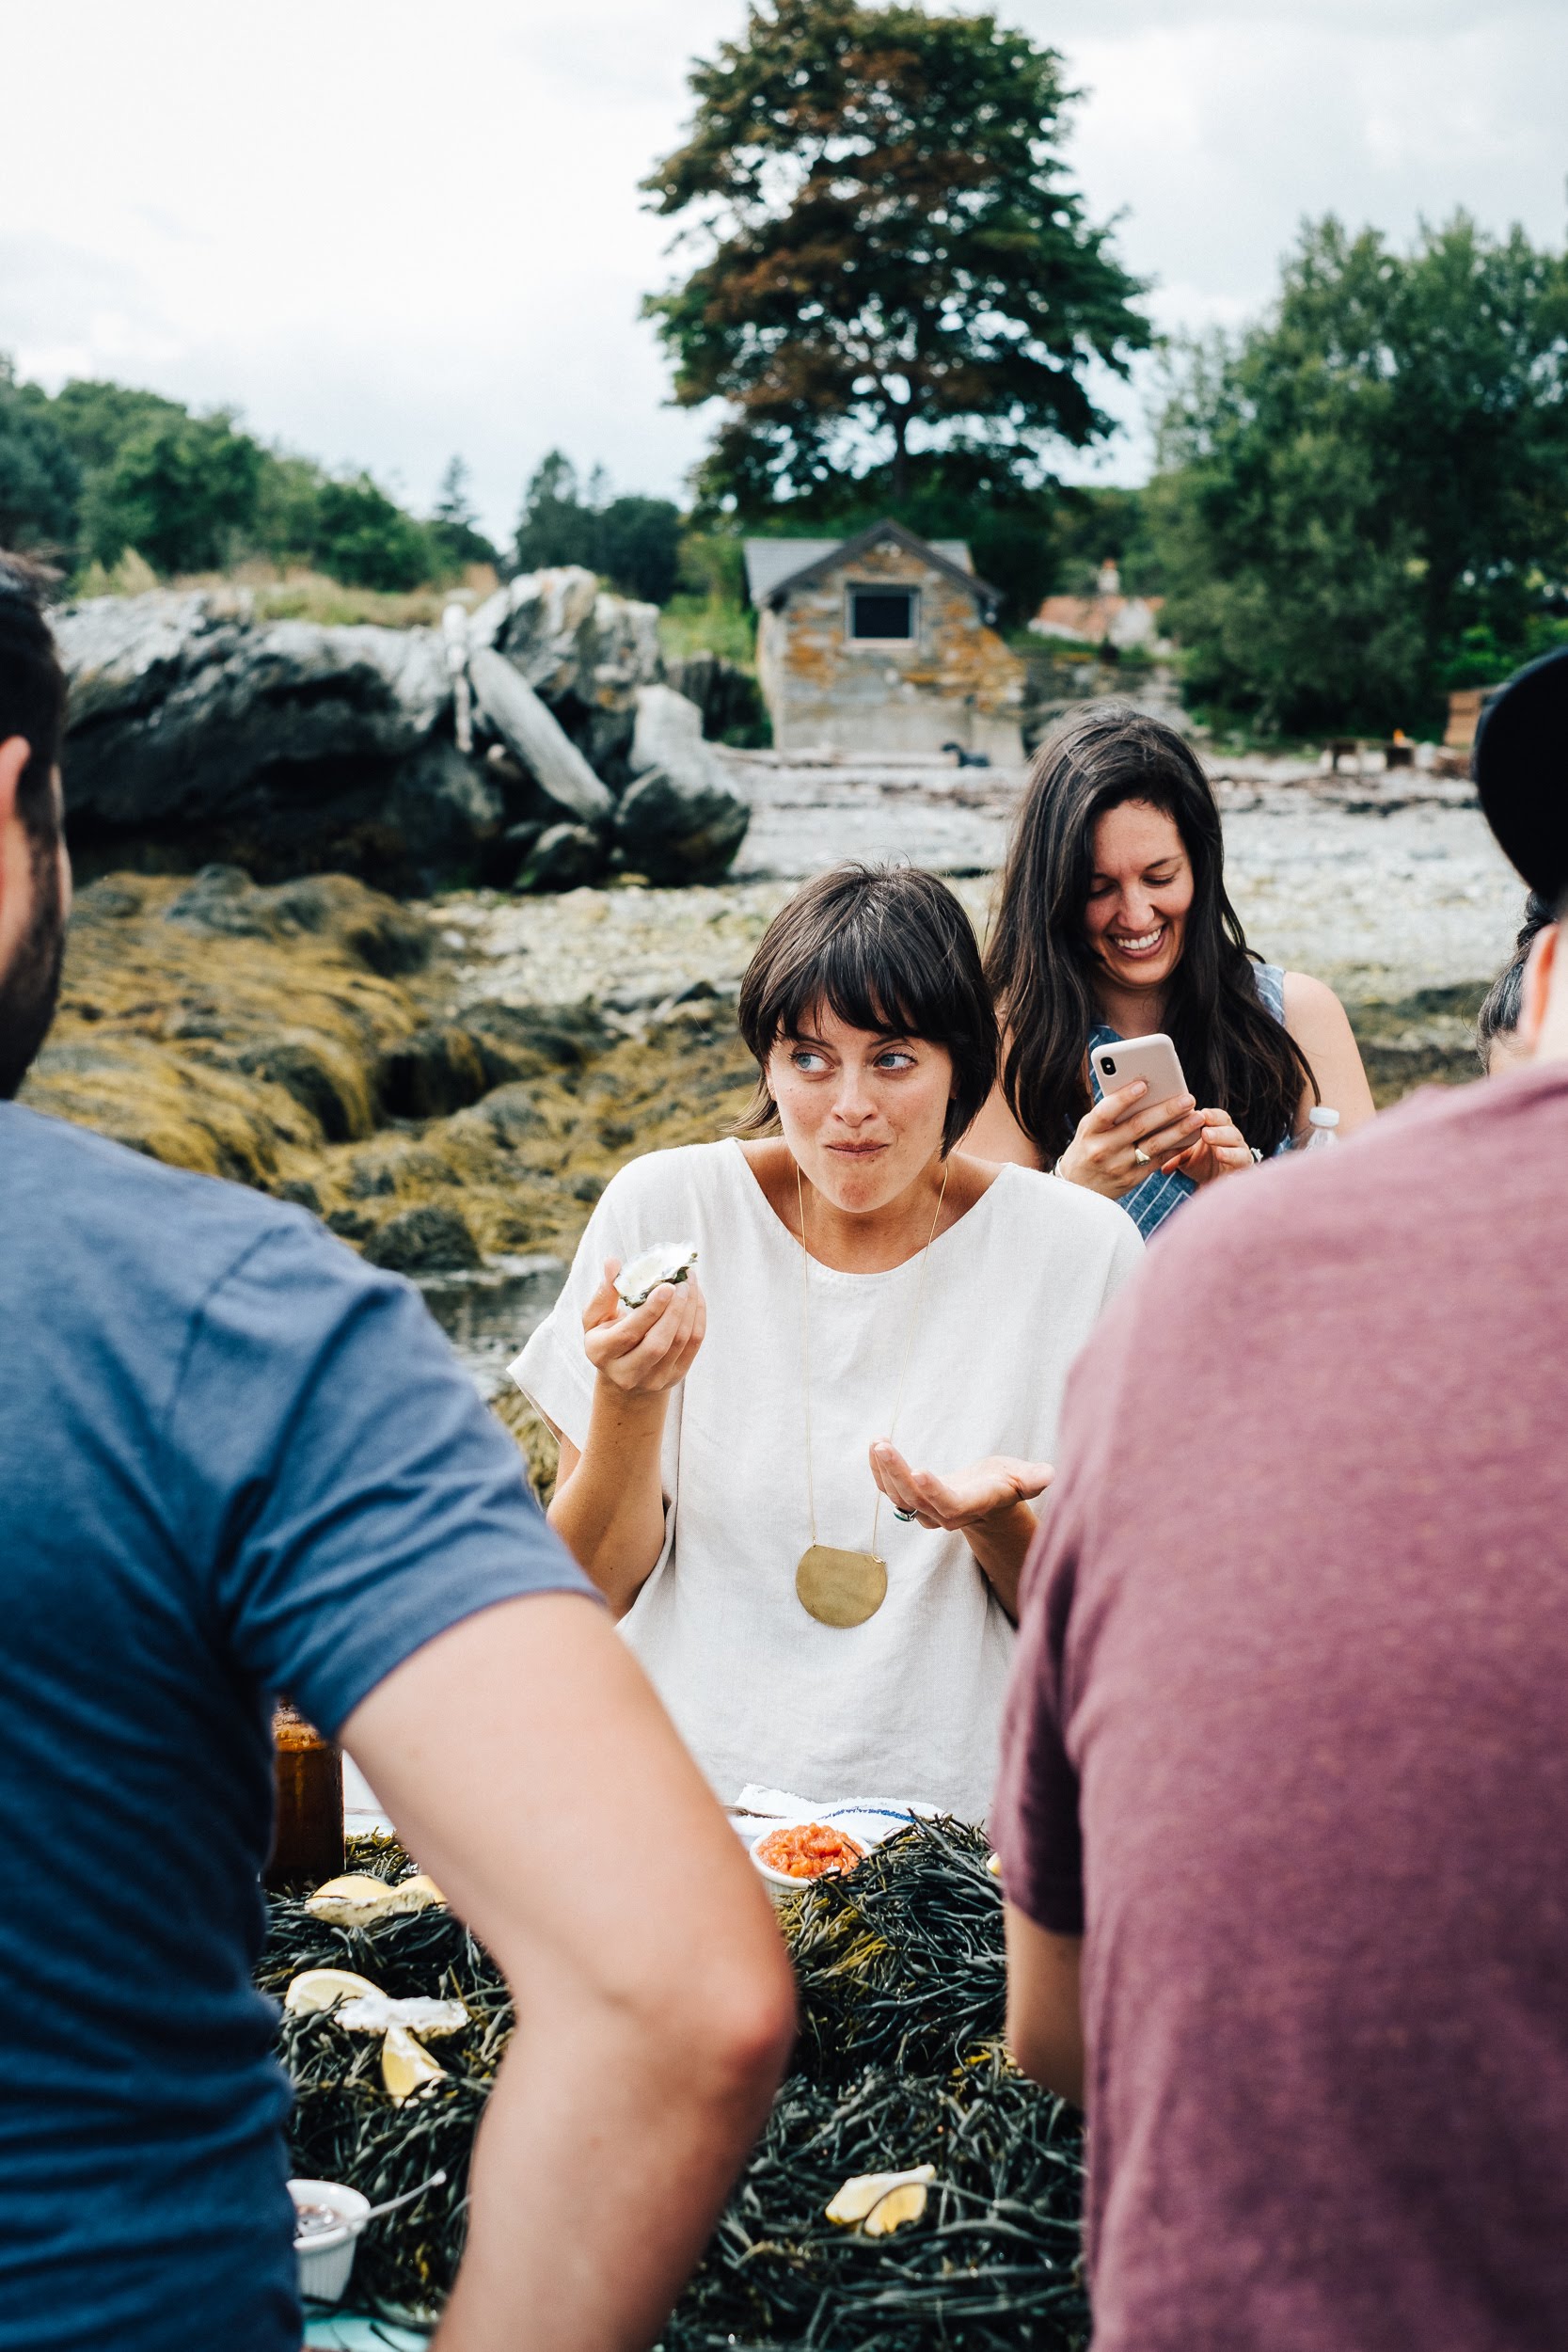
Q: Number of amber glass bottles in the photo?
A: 1